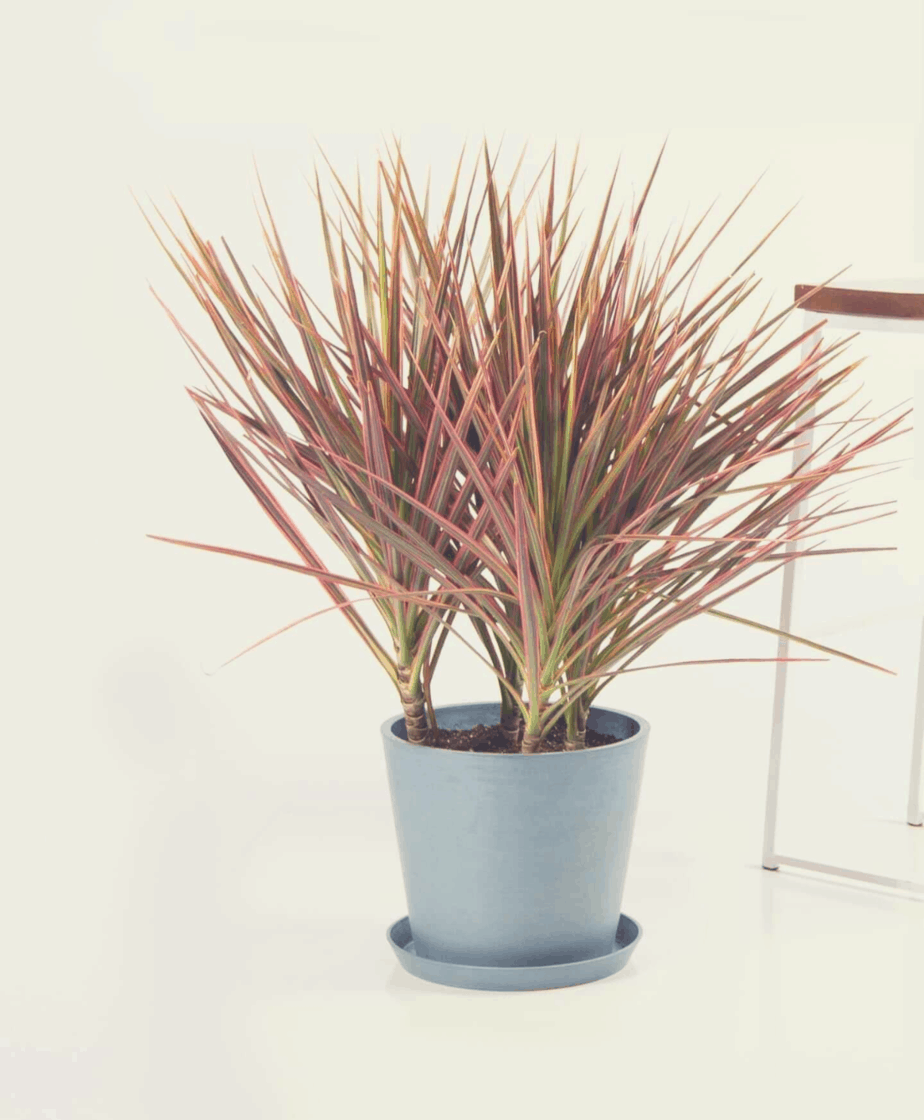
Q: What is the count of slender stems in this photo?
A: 4